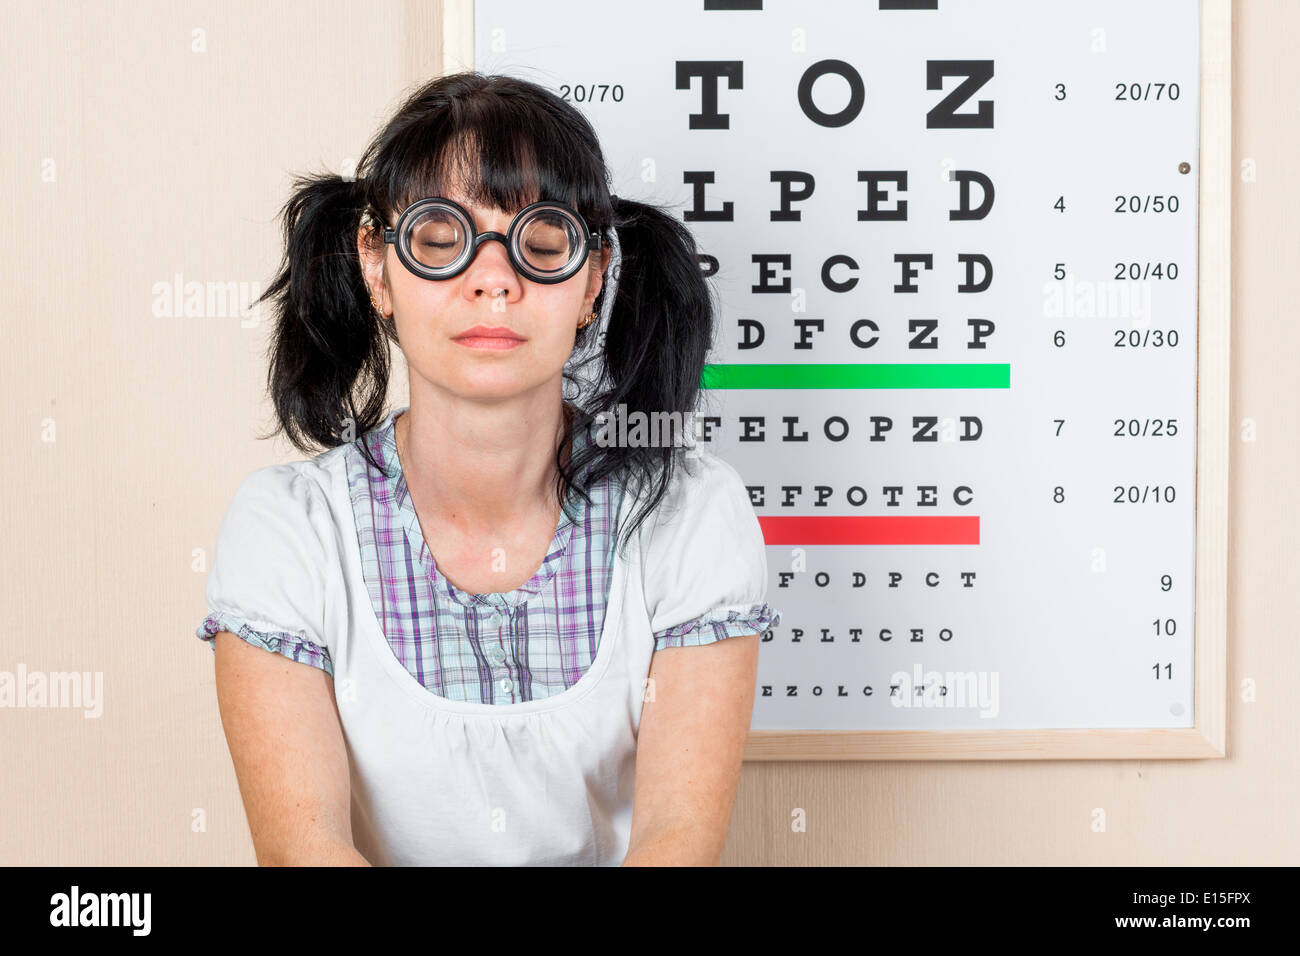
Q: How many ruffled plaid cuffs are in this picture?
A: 2